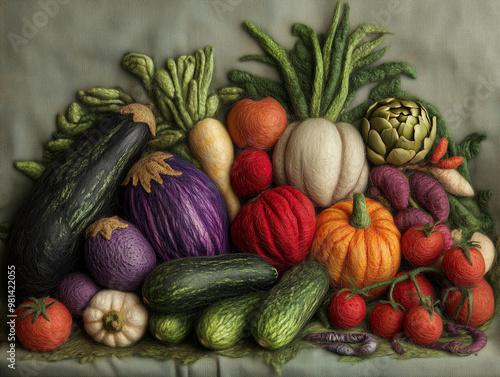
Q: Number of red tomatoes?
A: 8